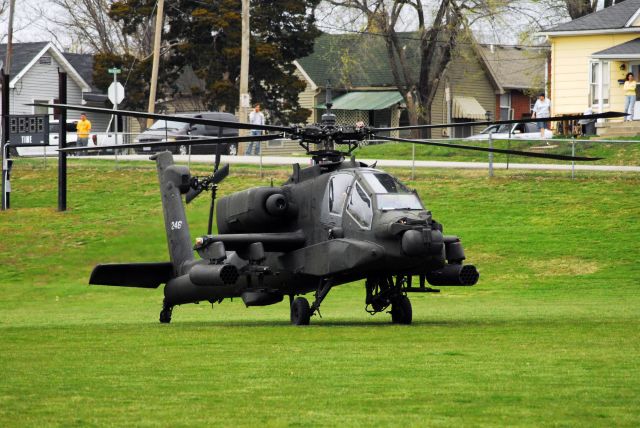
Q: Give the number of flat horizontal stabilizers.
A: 1